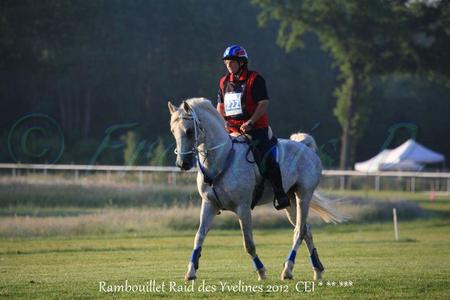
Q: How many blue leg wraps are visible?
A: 4